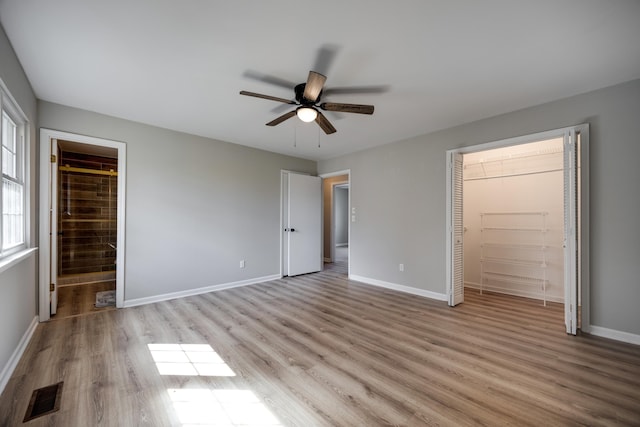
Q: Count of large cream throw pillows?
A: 0